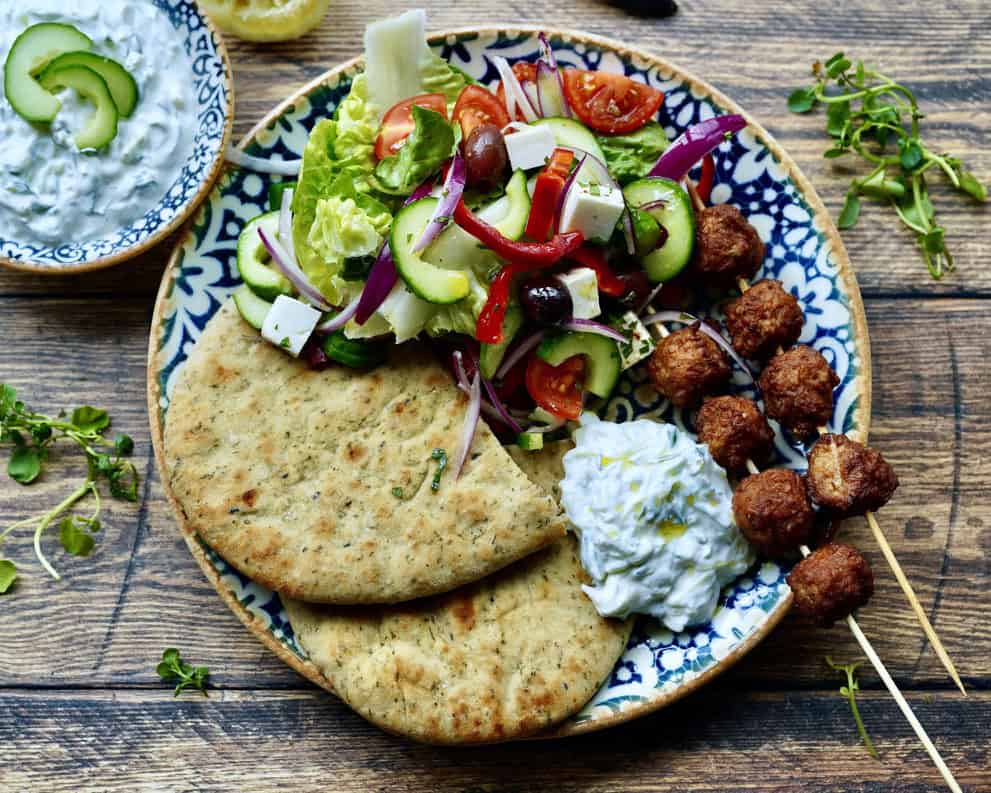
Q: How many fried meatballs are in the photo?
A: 8